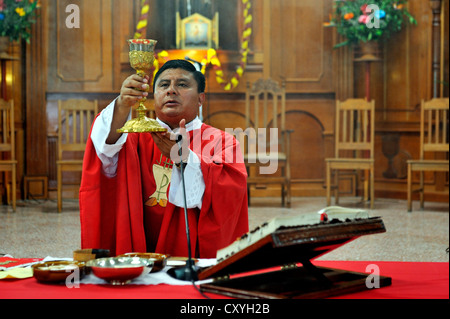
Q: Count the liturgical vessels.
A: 4